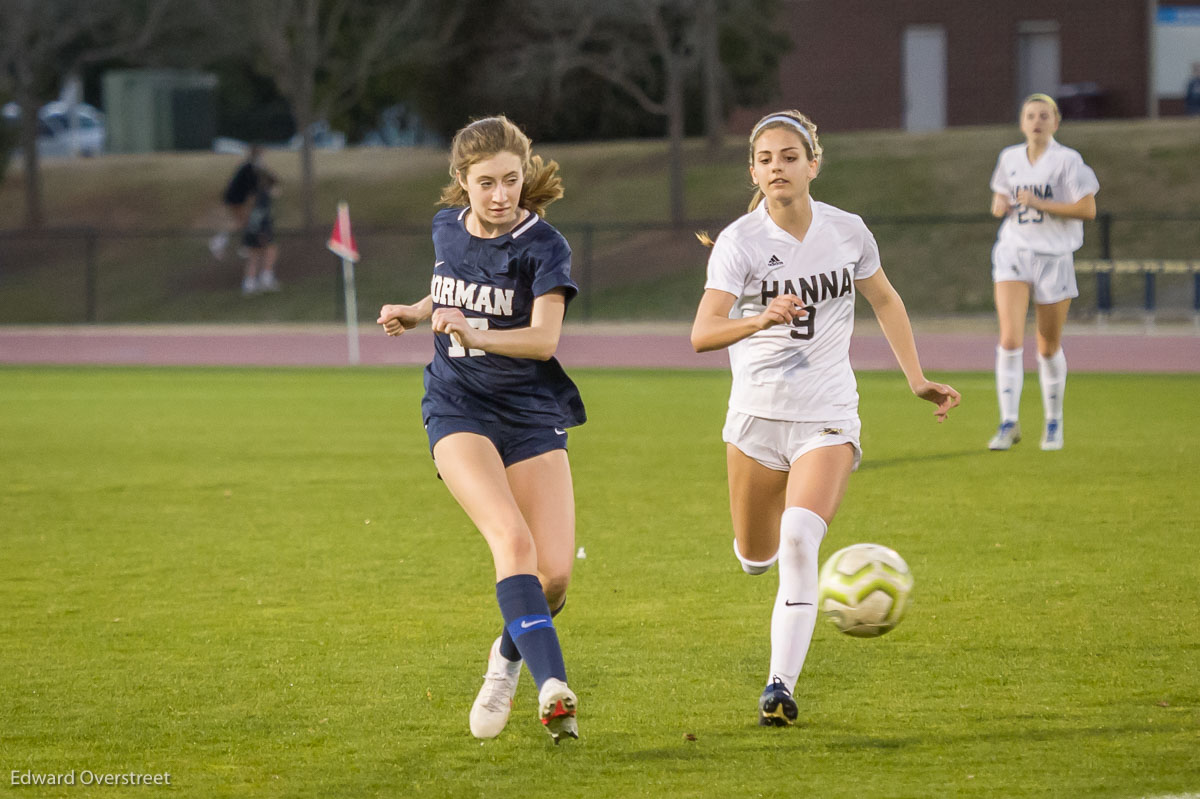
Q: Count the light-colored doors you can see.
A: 2